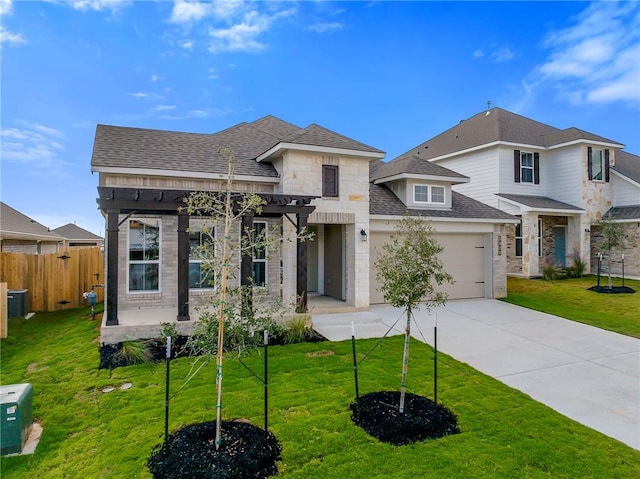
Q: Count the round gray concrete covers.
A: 2